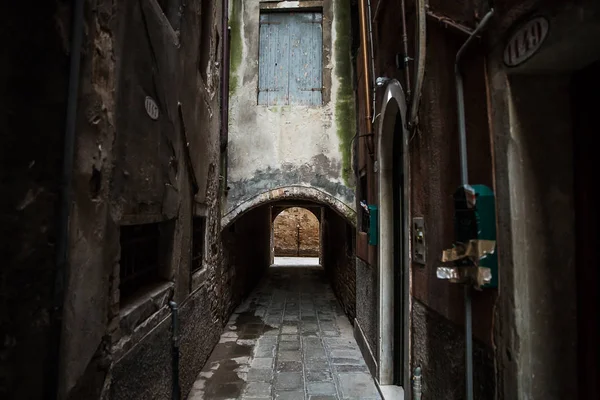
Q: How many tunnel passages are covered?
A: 1